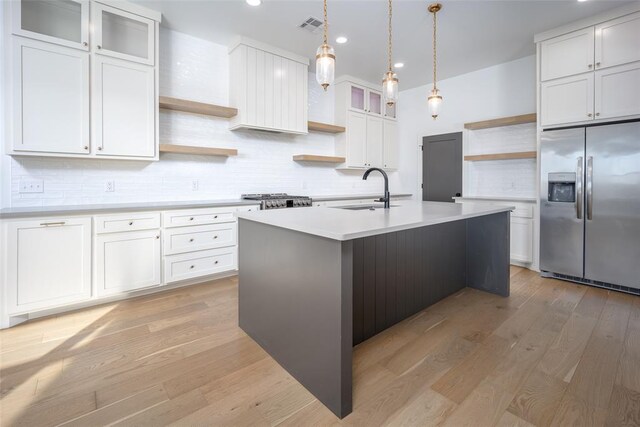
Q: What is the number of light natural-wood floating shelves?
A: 6